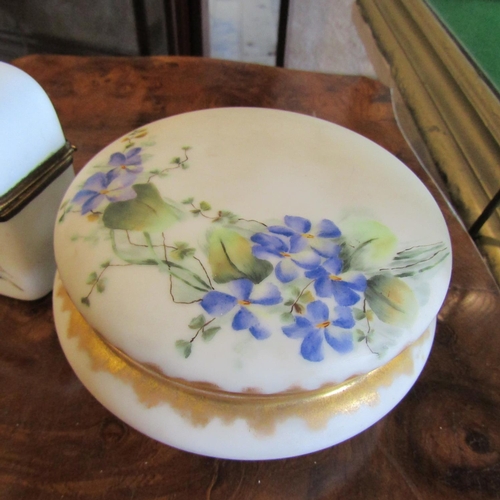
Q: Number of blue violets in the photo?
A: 7